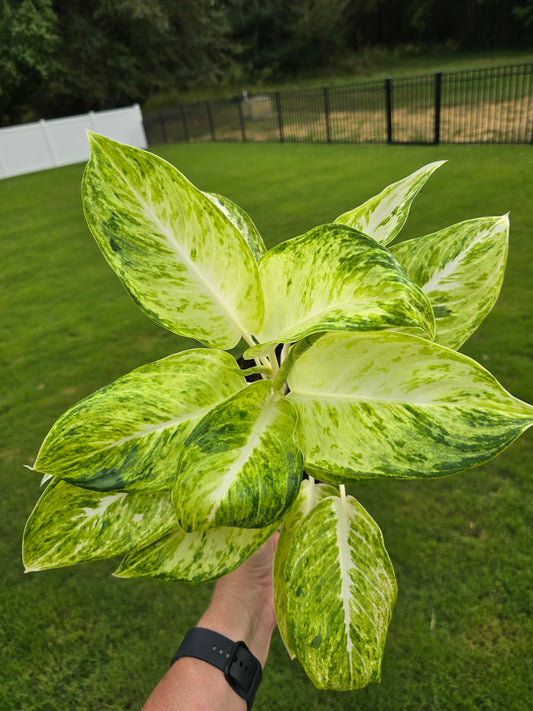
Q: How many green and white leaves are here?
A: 12